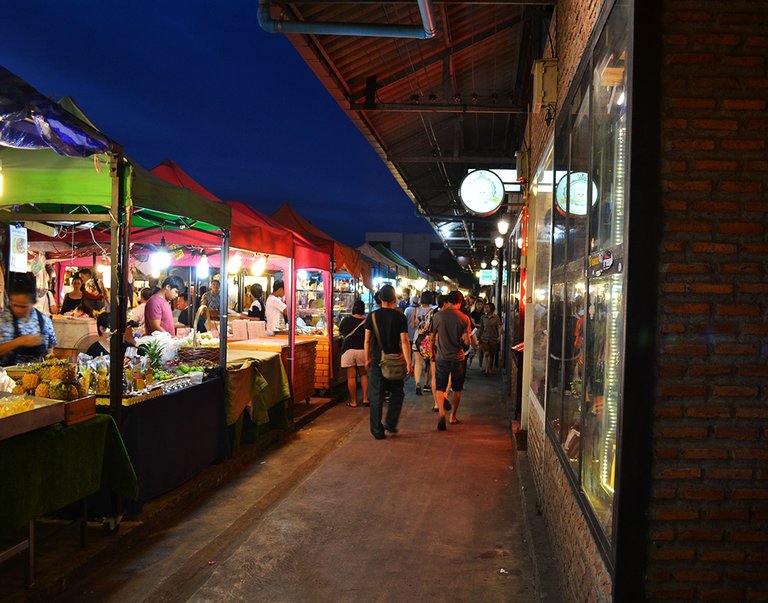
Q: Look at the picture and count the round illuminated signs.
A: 2